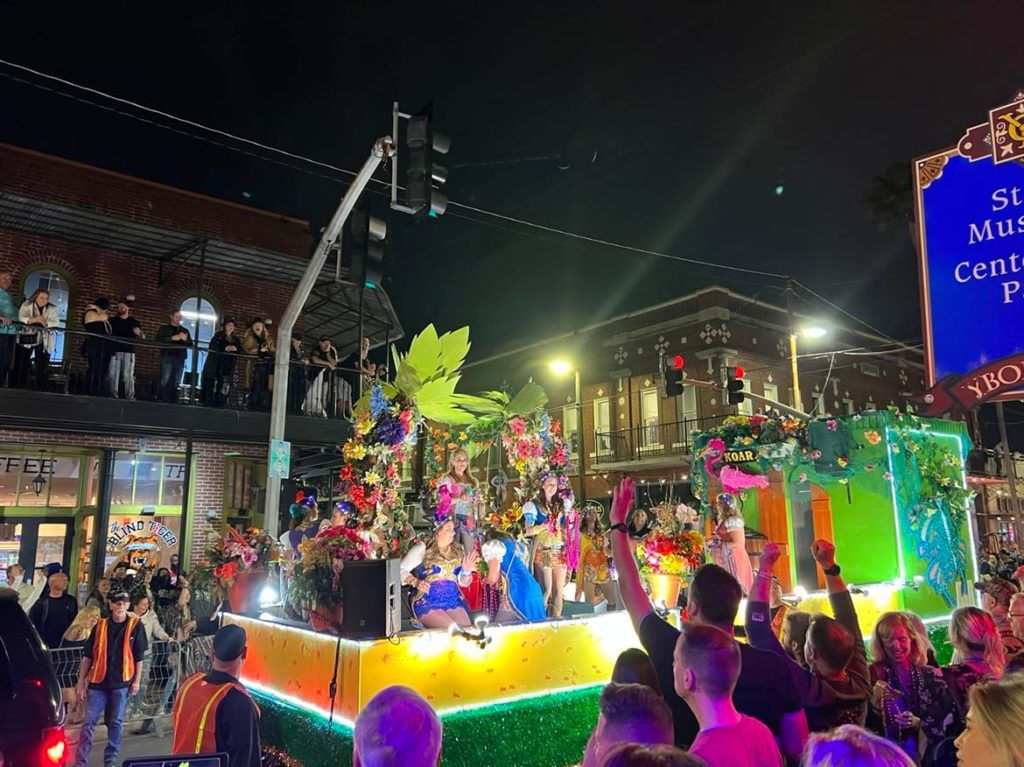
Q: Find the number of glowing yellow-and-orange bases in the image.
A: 1